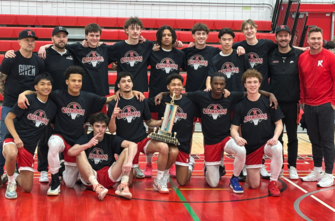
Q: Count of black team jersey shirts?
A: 13